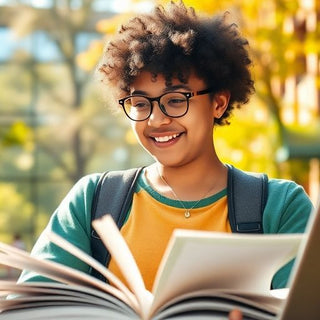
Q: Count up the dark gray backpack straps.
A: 2